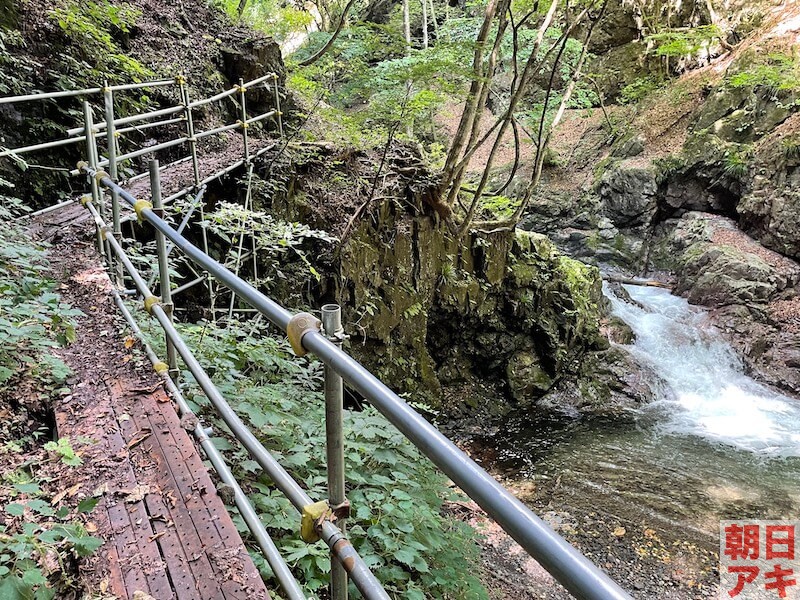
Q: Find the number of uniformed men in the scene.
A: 0